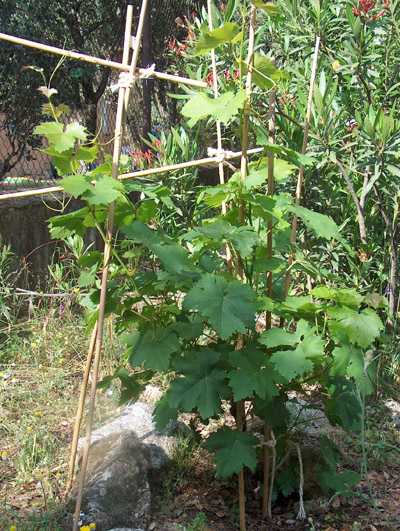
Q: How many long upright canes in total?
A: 6